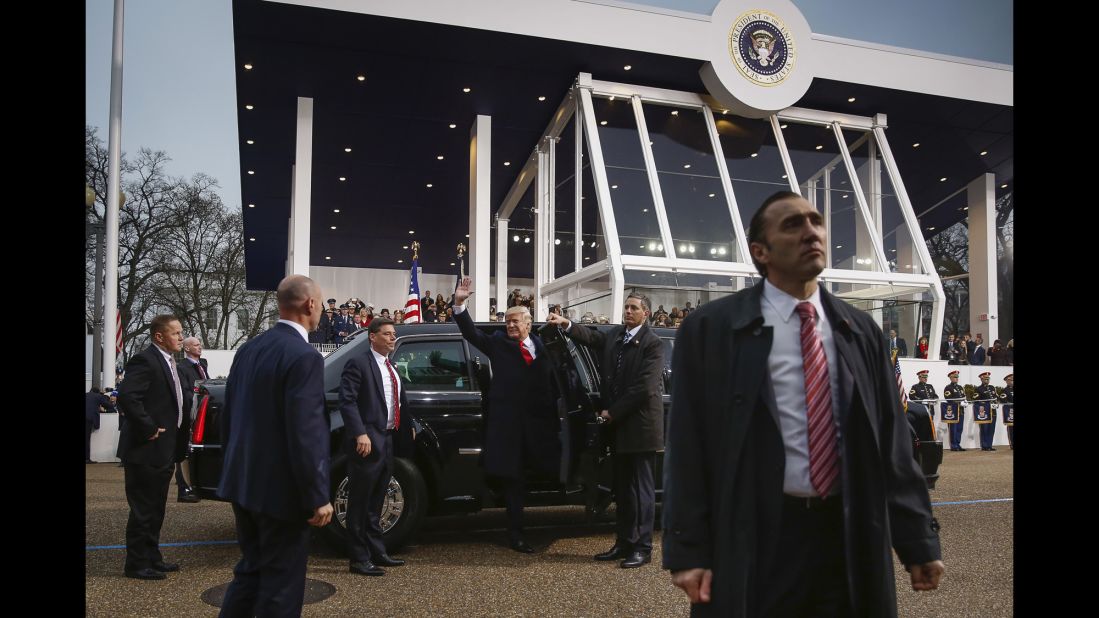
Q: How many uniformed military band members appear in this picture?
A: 4